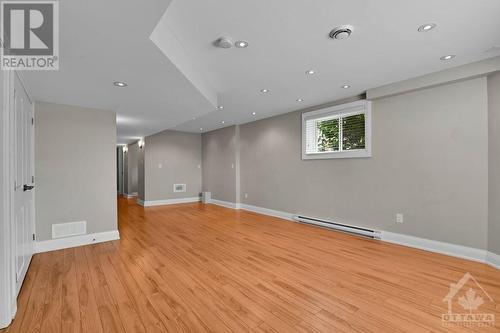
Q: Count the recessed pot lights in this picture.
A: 12